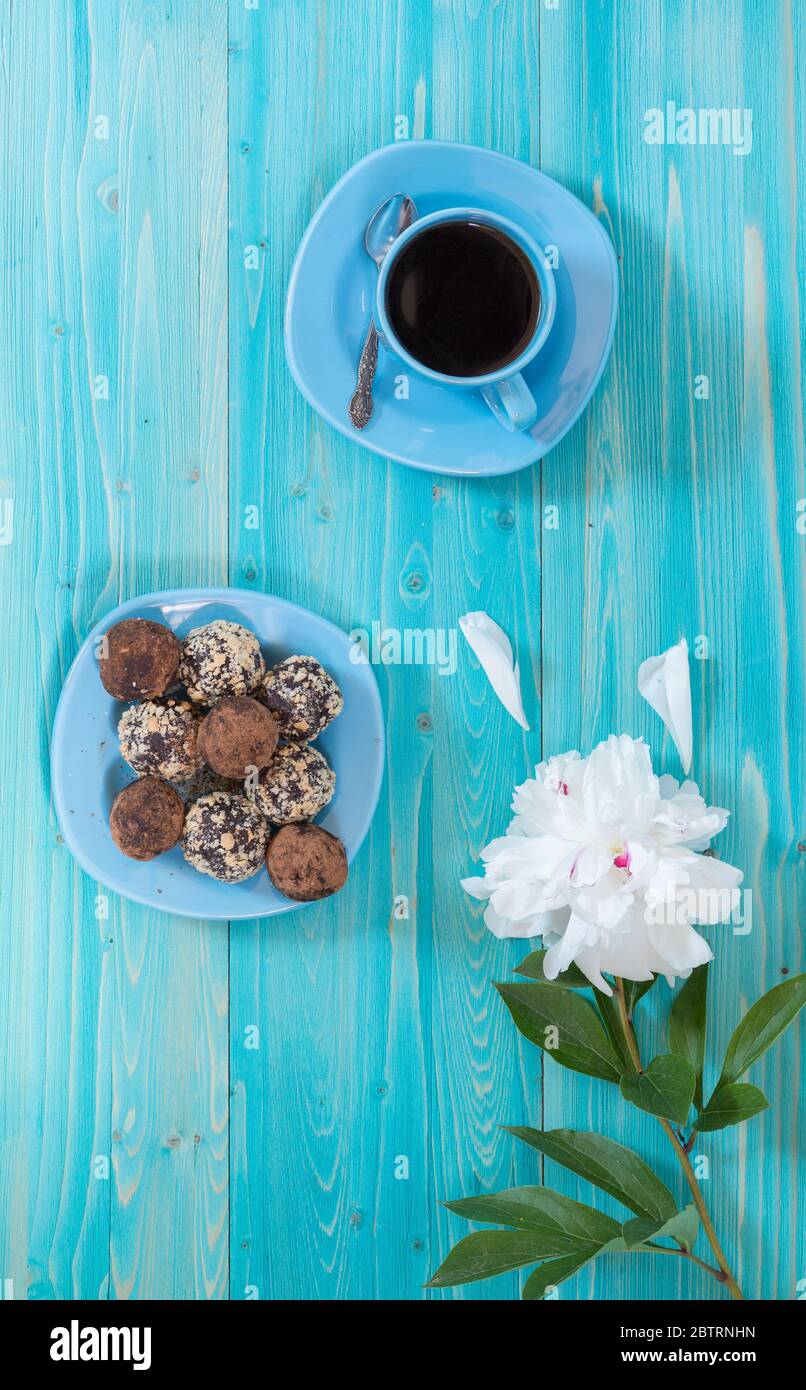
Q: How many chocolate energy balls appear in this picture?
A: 9